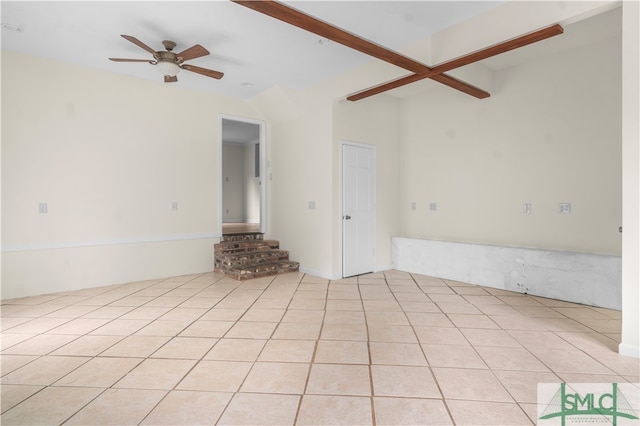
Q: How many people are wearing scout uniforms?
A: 0